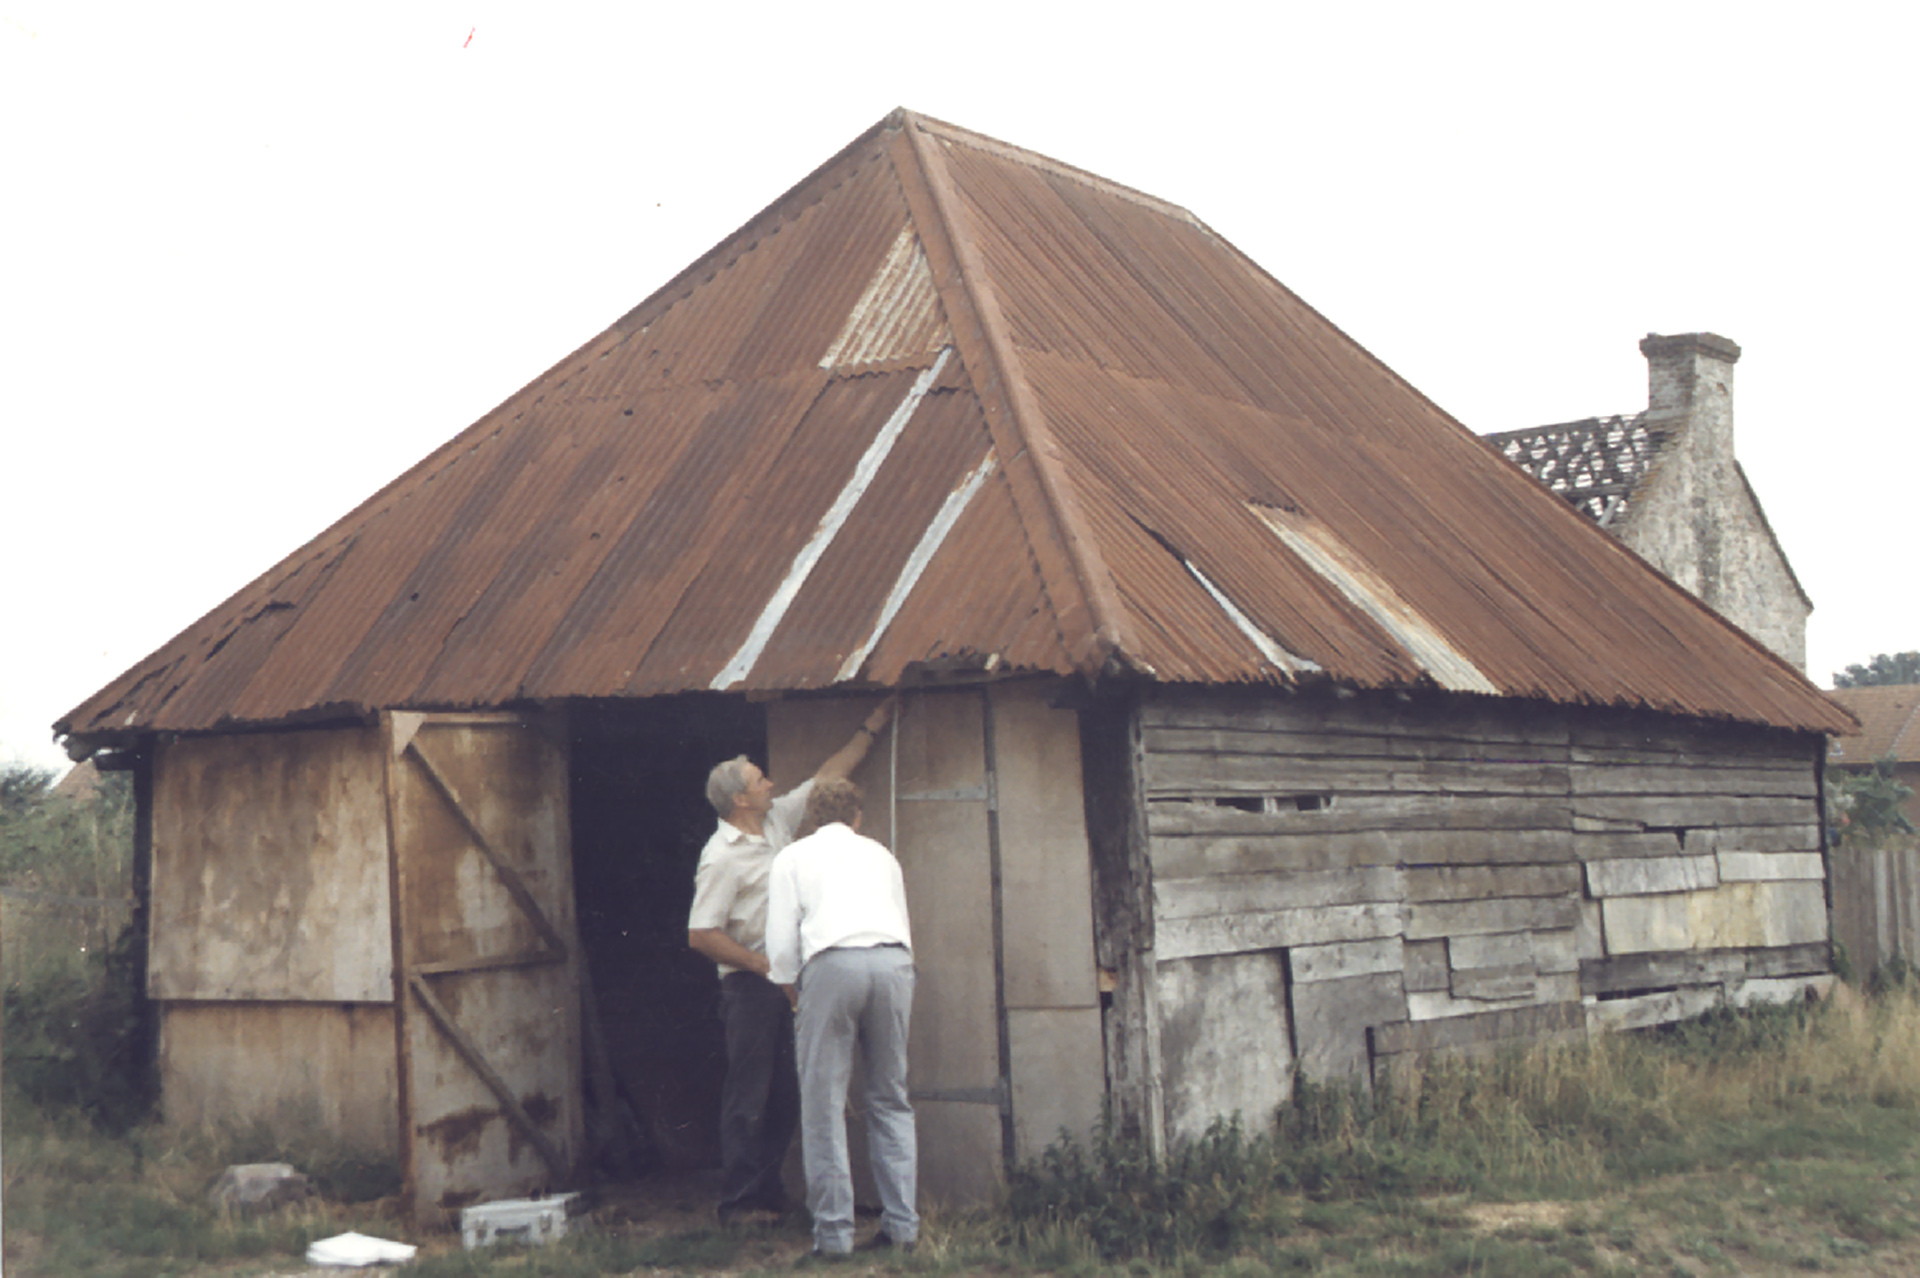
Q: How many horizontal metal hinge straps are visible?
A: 2